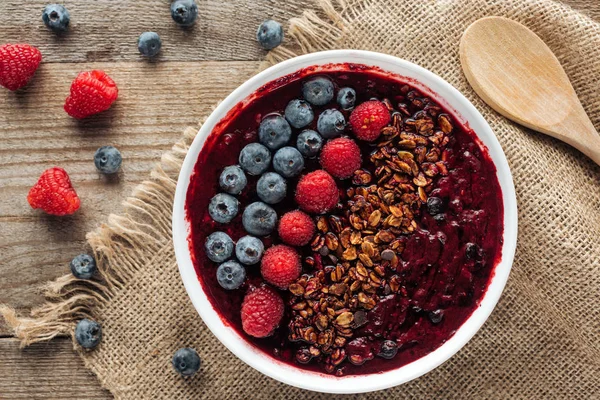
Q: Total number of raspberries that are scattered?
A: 3